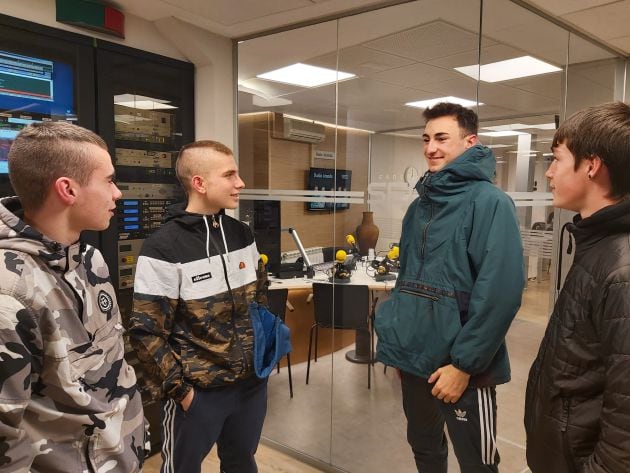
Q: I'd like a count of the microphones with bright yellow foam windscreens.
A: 4